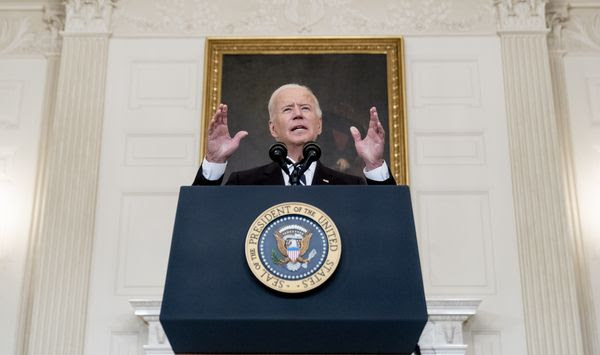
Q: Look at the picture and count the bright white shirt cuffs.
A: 2